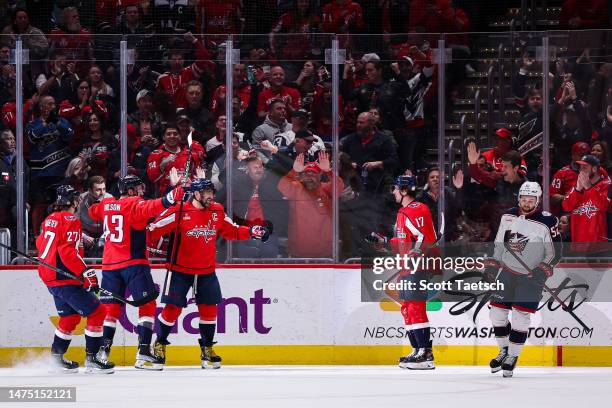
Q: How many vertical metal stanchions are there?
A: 6